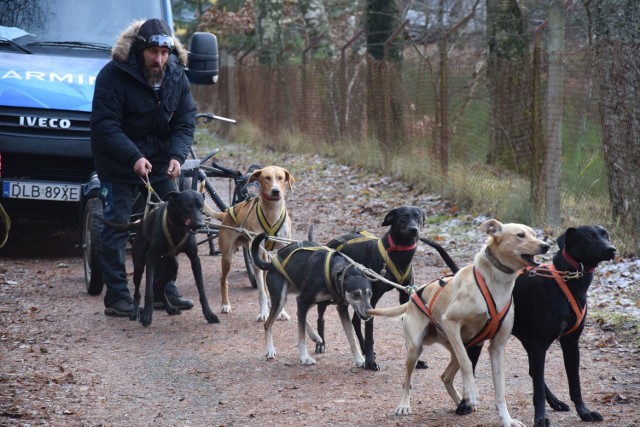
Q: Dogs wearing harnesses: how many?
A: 6